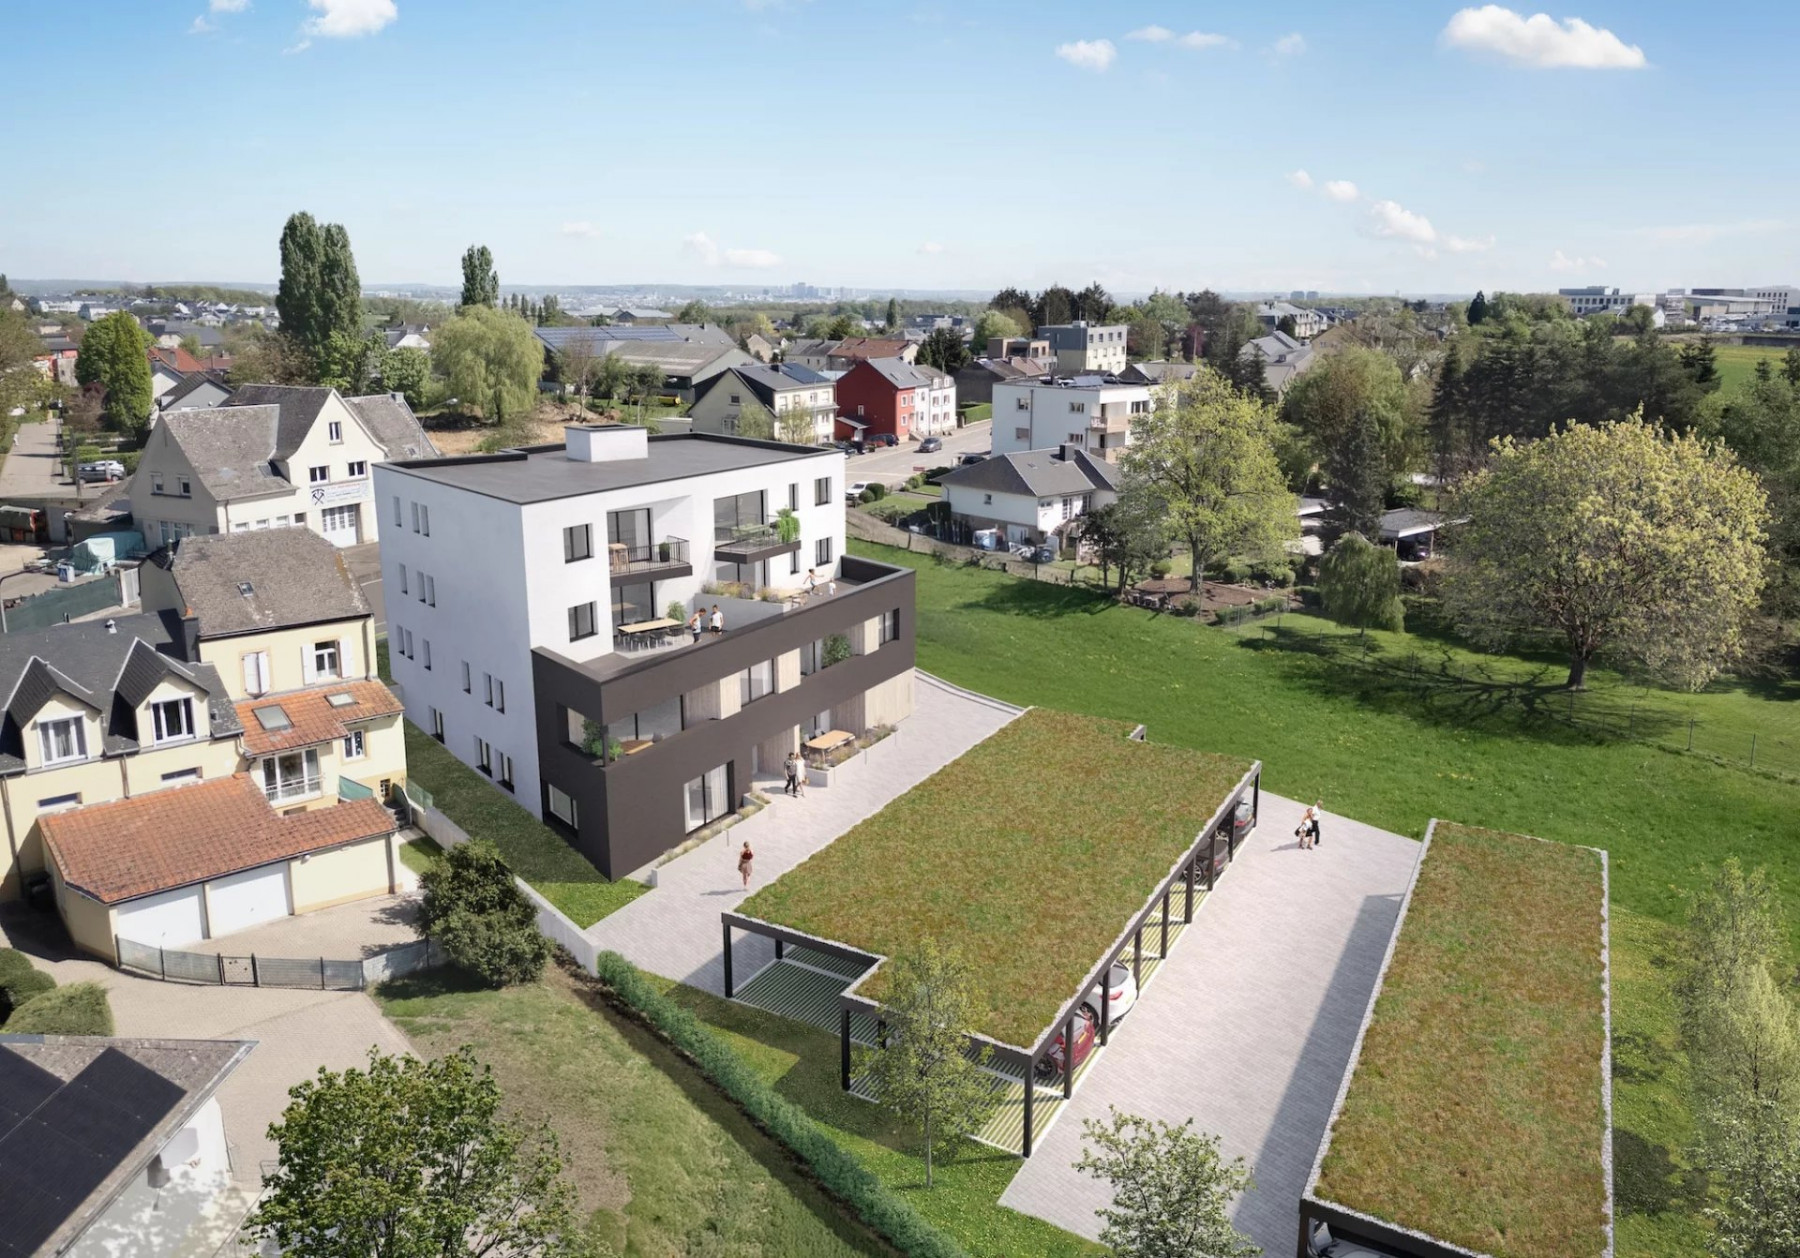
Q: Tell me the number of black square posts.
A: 14